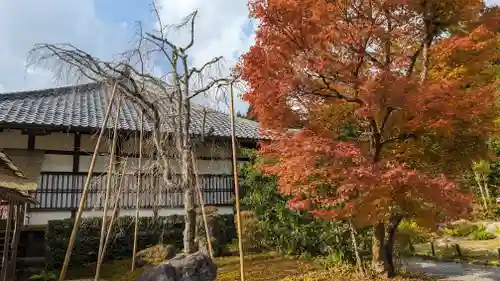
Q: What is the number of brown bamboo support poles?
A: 6